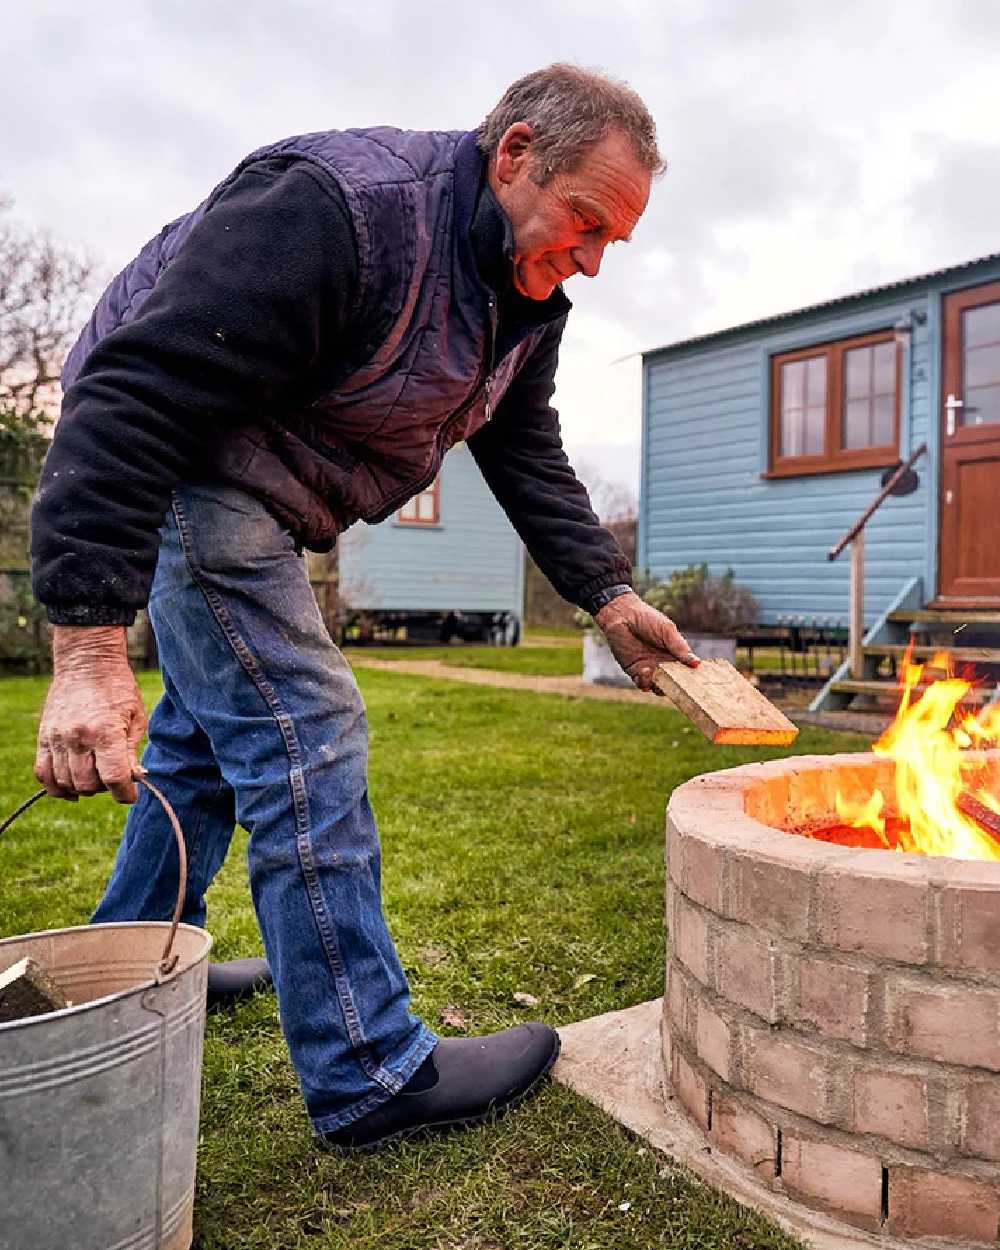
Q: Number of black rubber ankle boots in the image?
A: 2